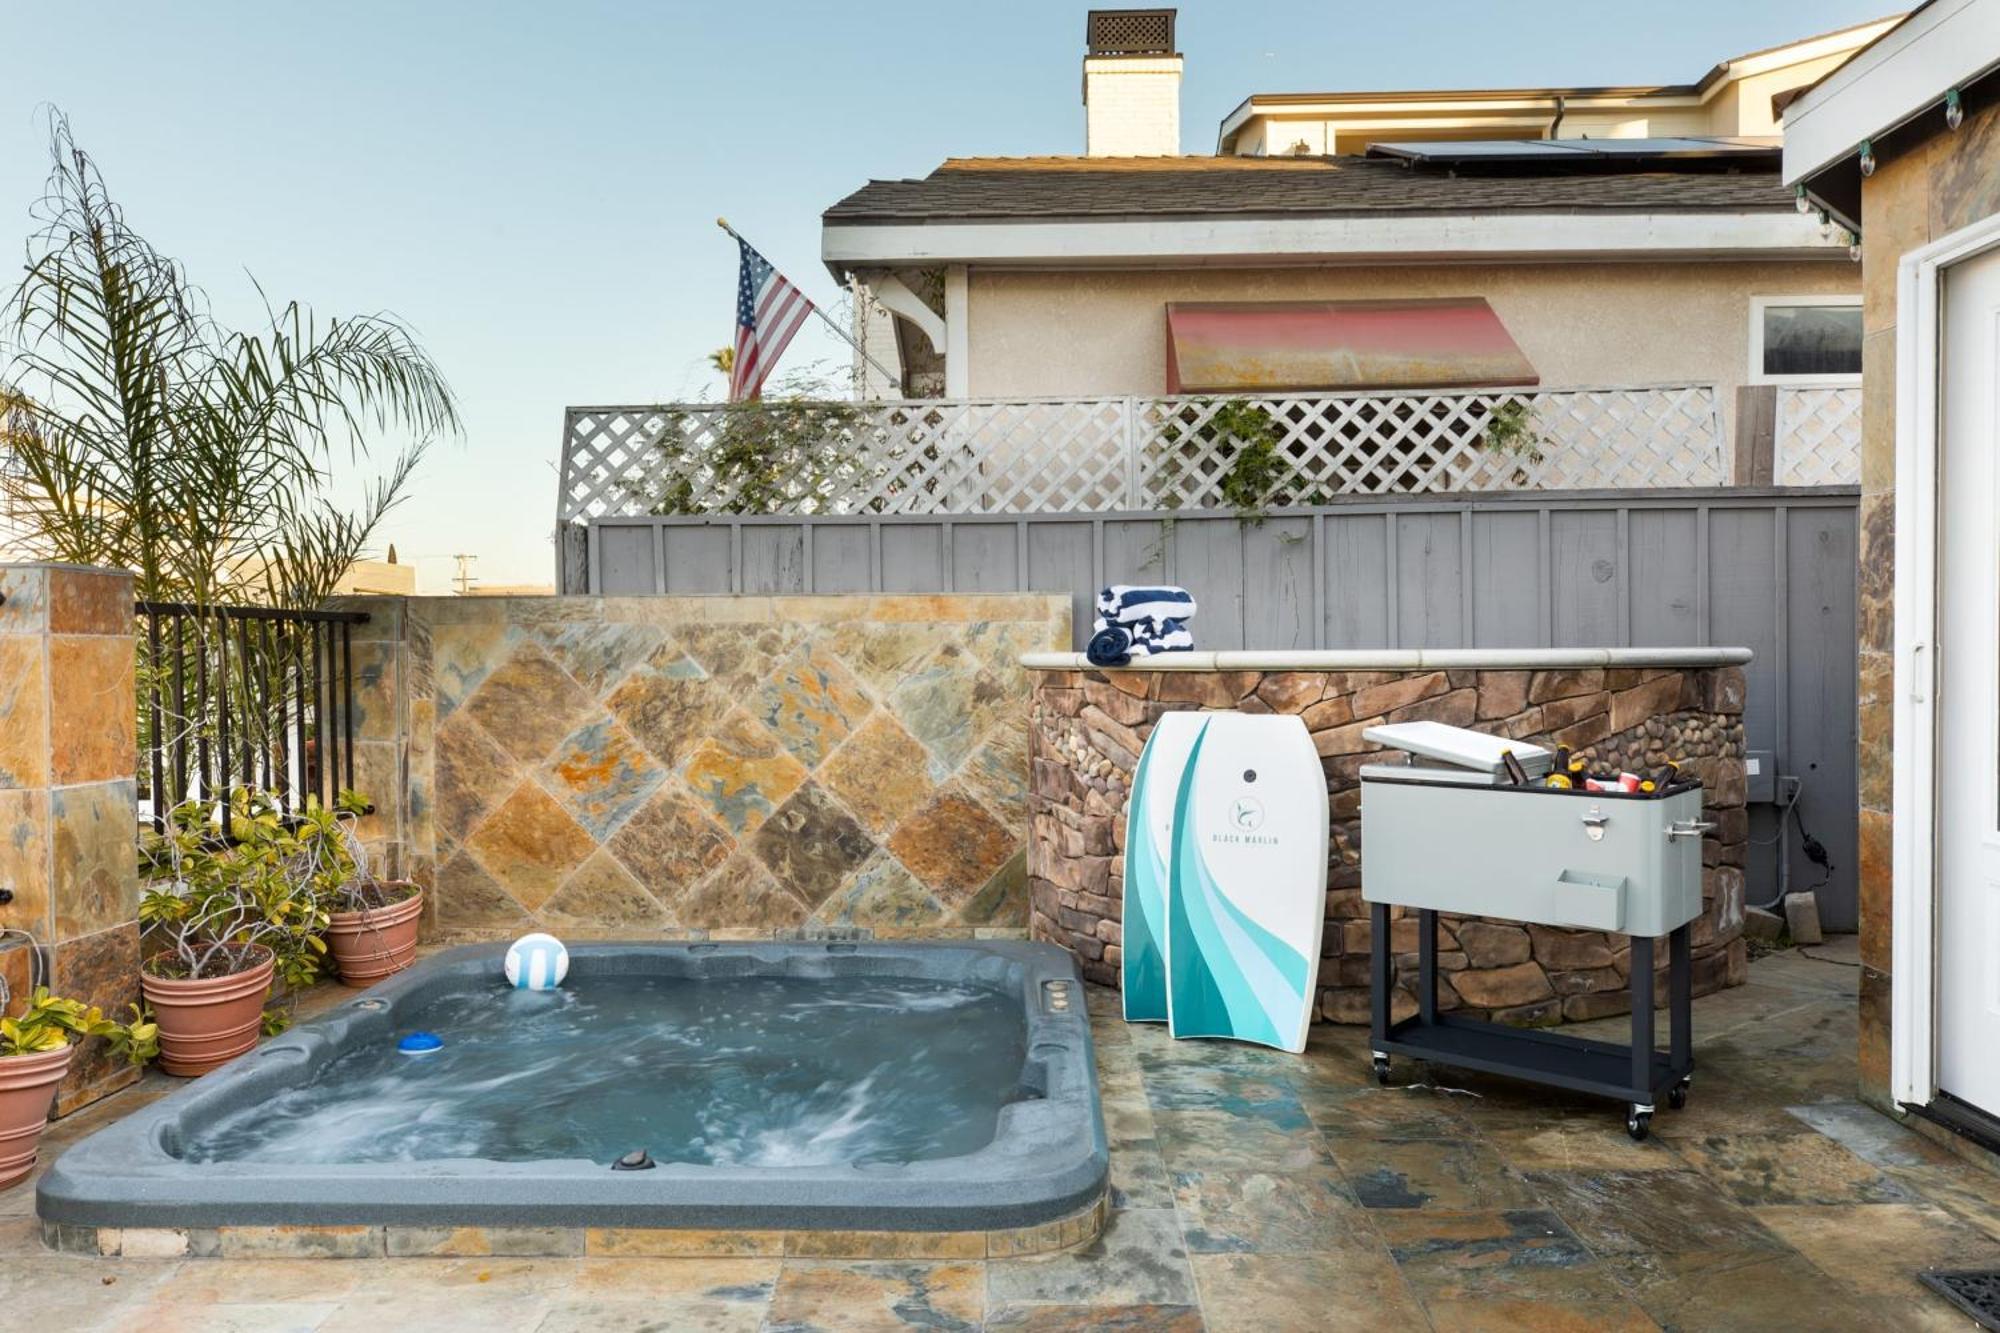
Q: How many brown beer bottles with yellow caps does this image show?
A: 5